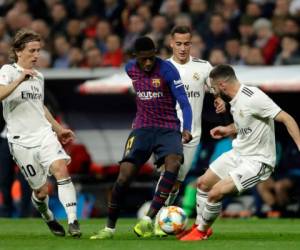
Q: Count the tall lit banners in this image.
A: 0